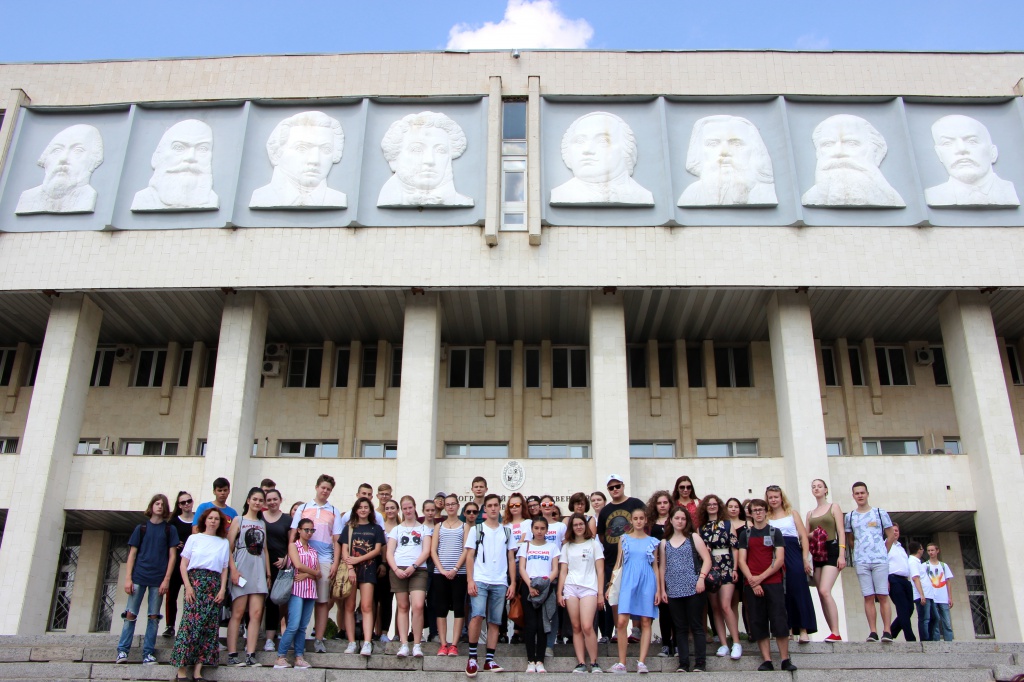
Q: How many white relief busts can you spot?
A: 8